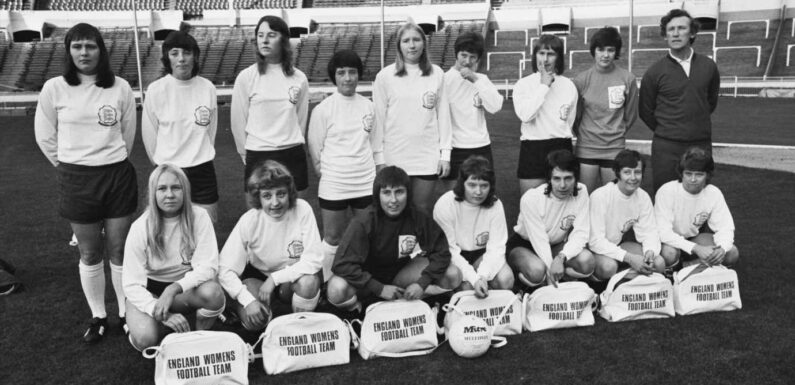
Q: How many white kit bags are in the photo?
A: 7